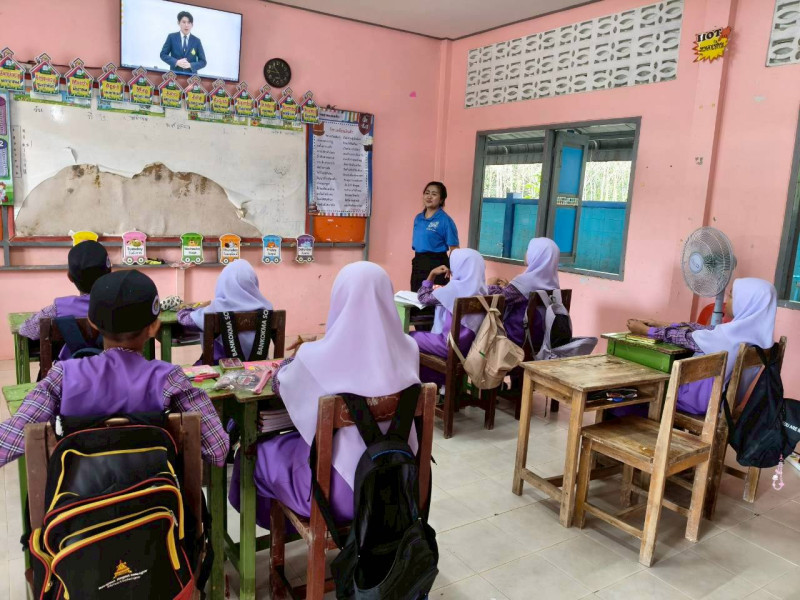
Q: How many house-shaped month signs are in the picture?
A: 12